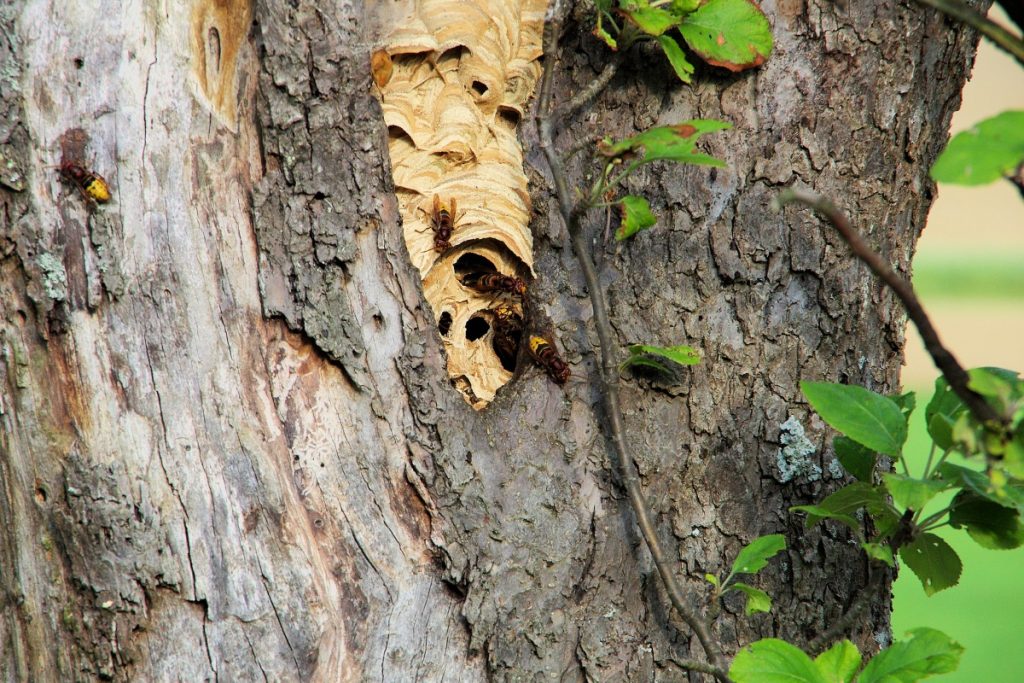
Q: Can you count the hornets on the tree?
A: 5